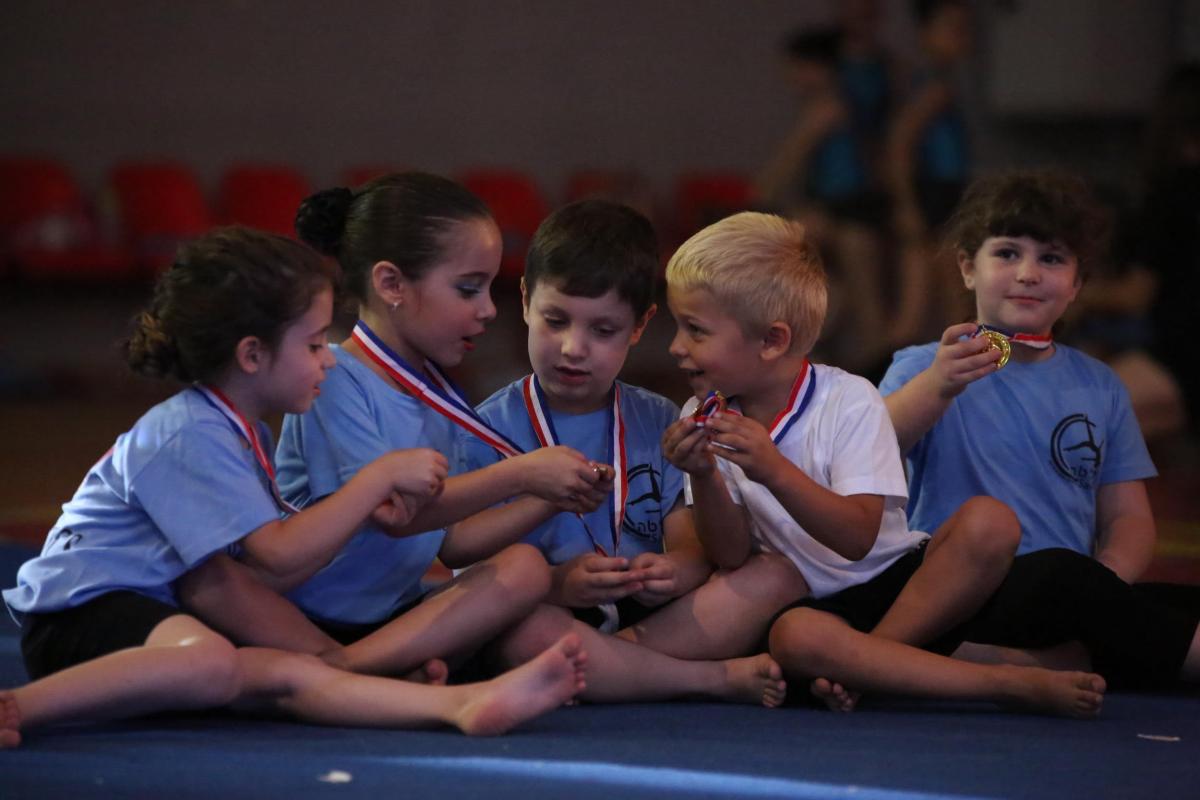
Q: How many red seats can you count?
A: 7